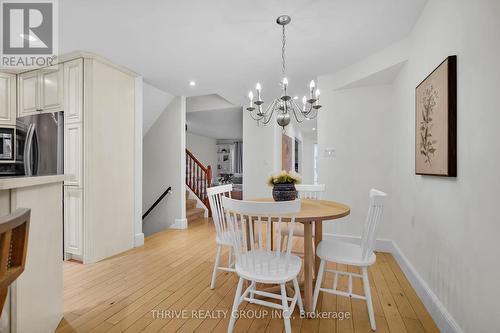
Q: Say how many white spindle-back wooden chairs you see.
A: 4